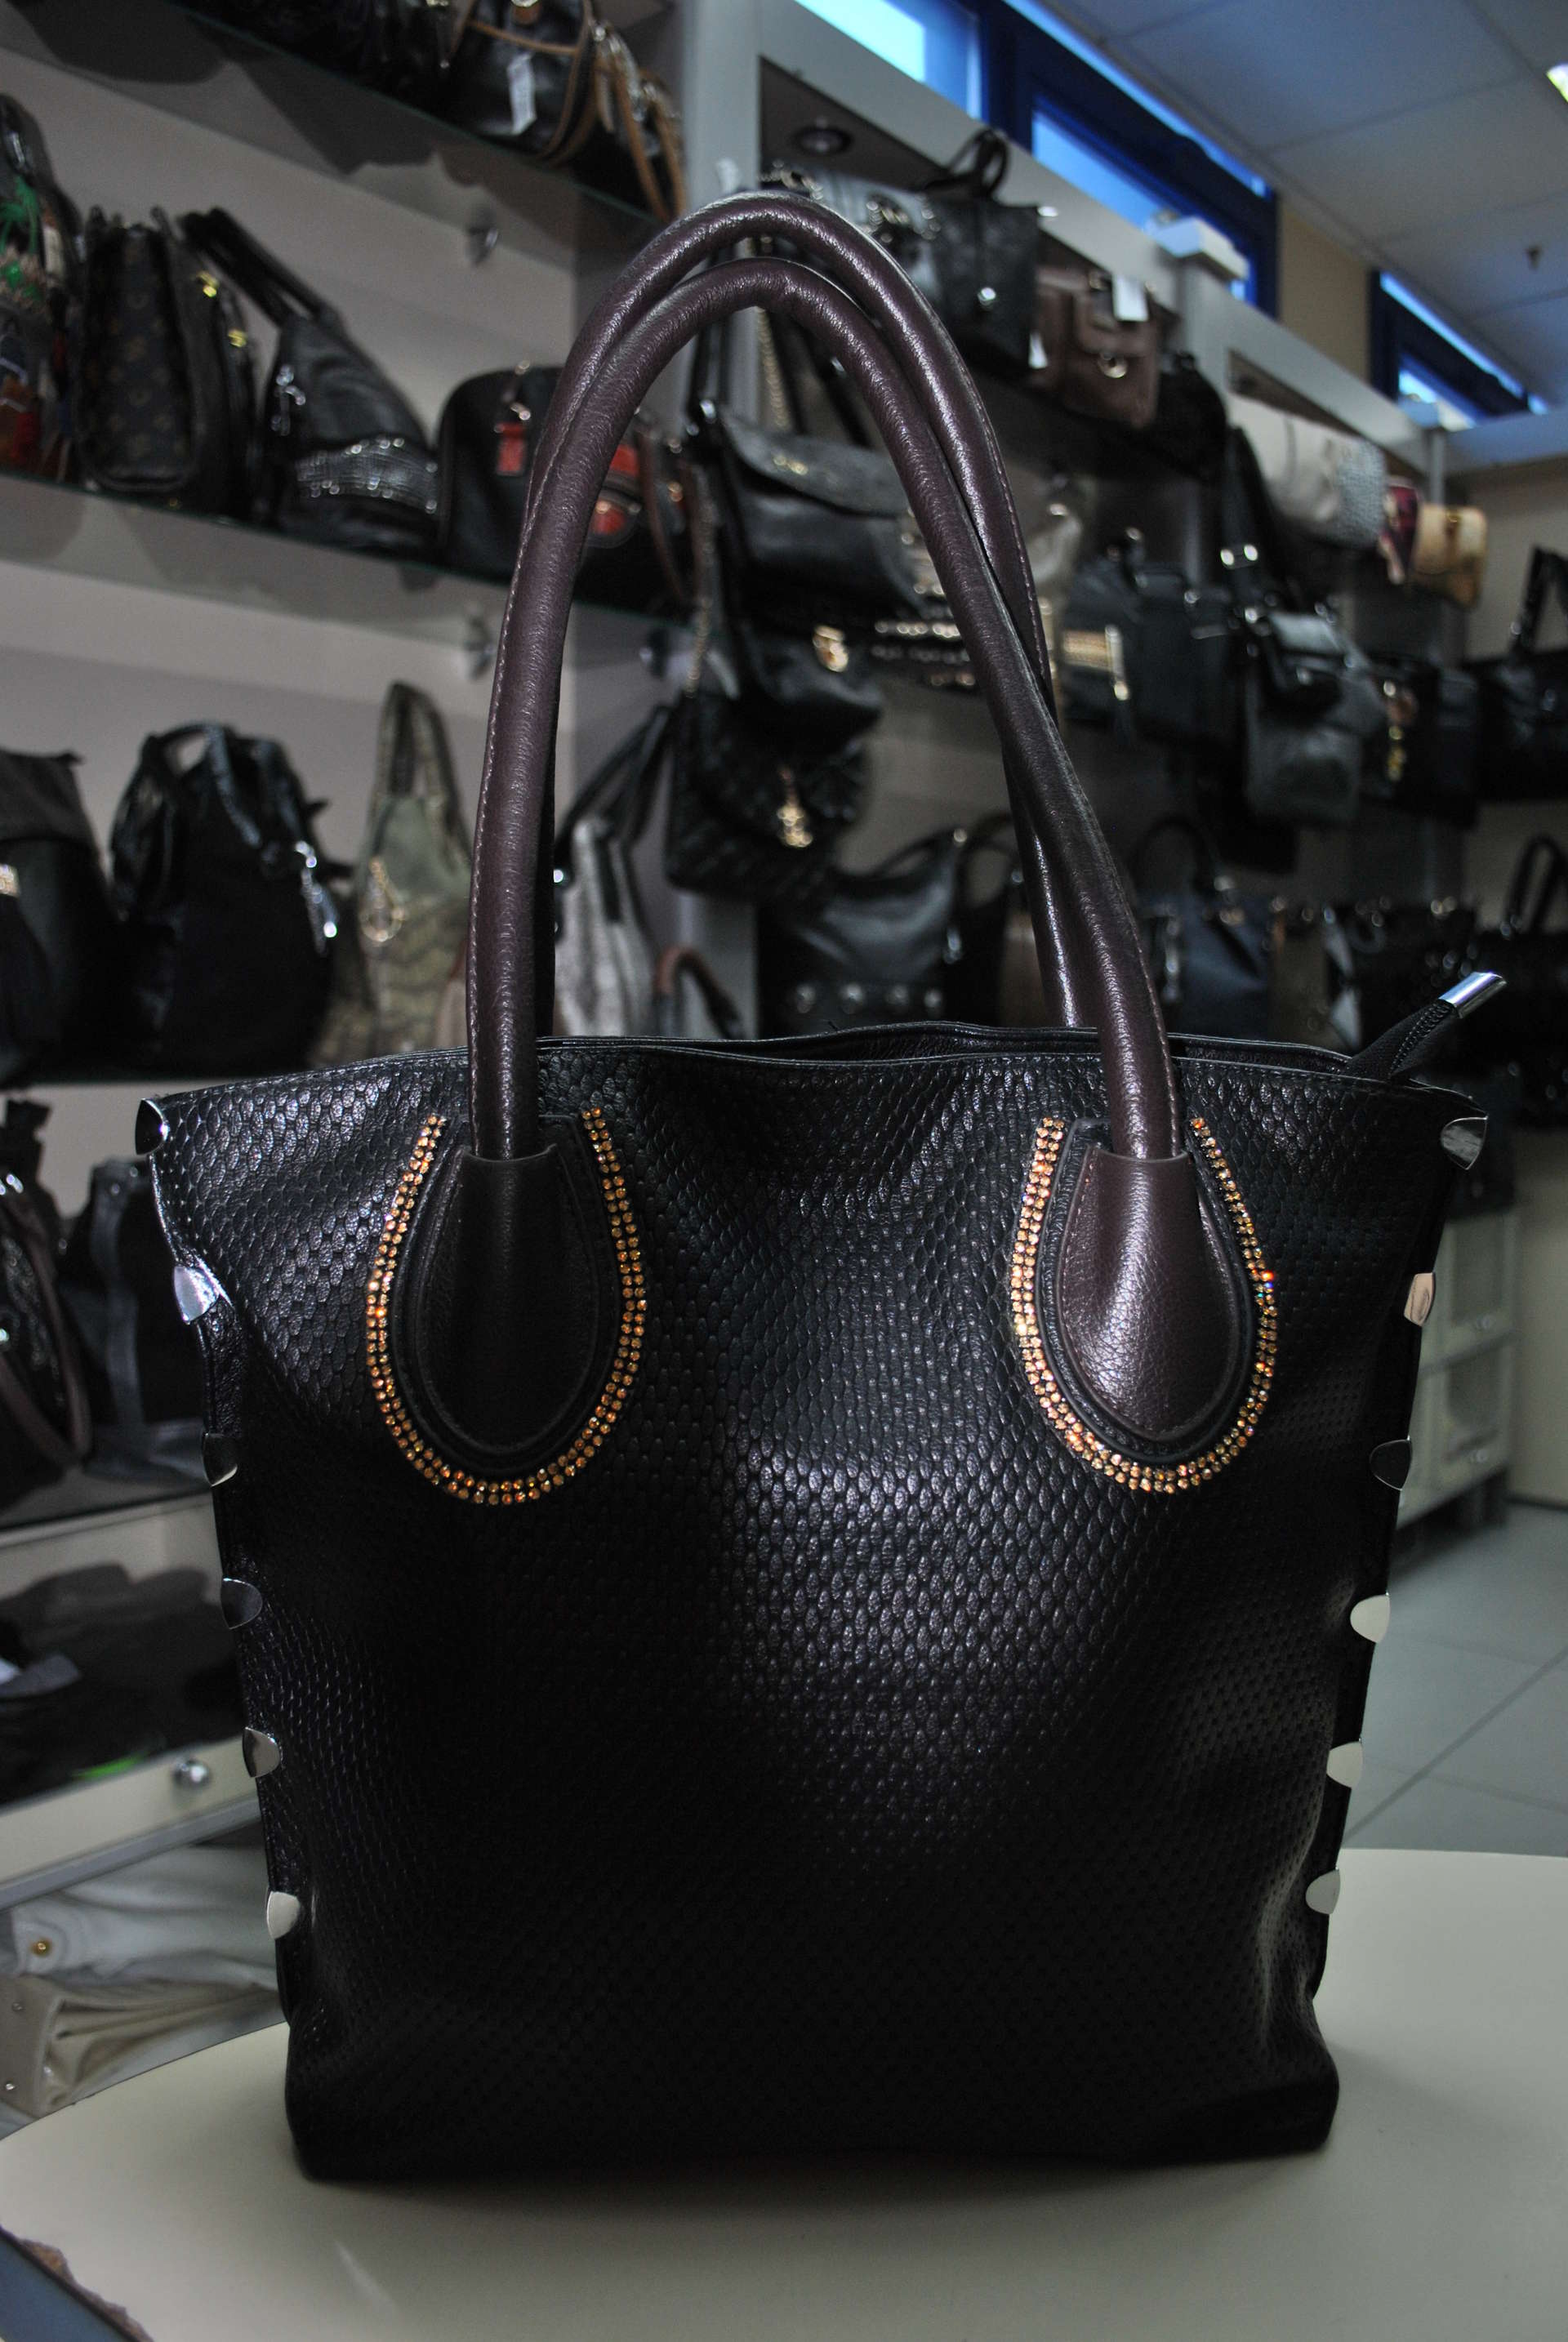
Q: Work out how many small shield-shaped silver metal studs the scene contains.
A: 12